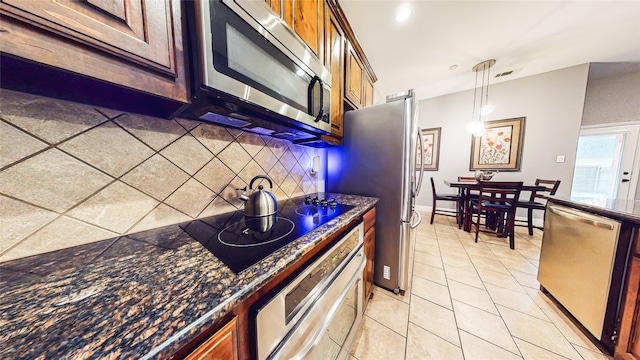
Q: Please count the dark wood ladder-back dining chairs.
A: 4